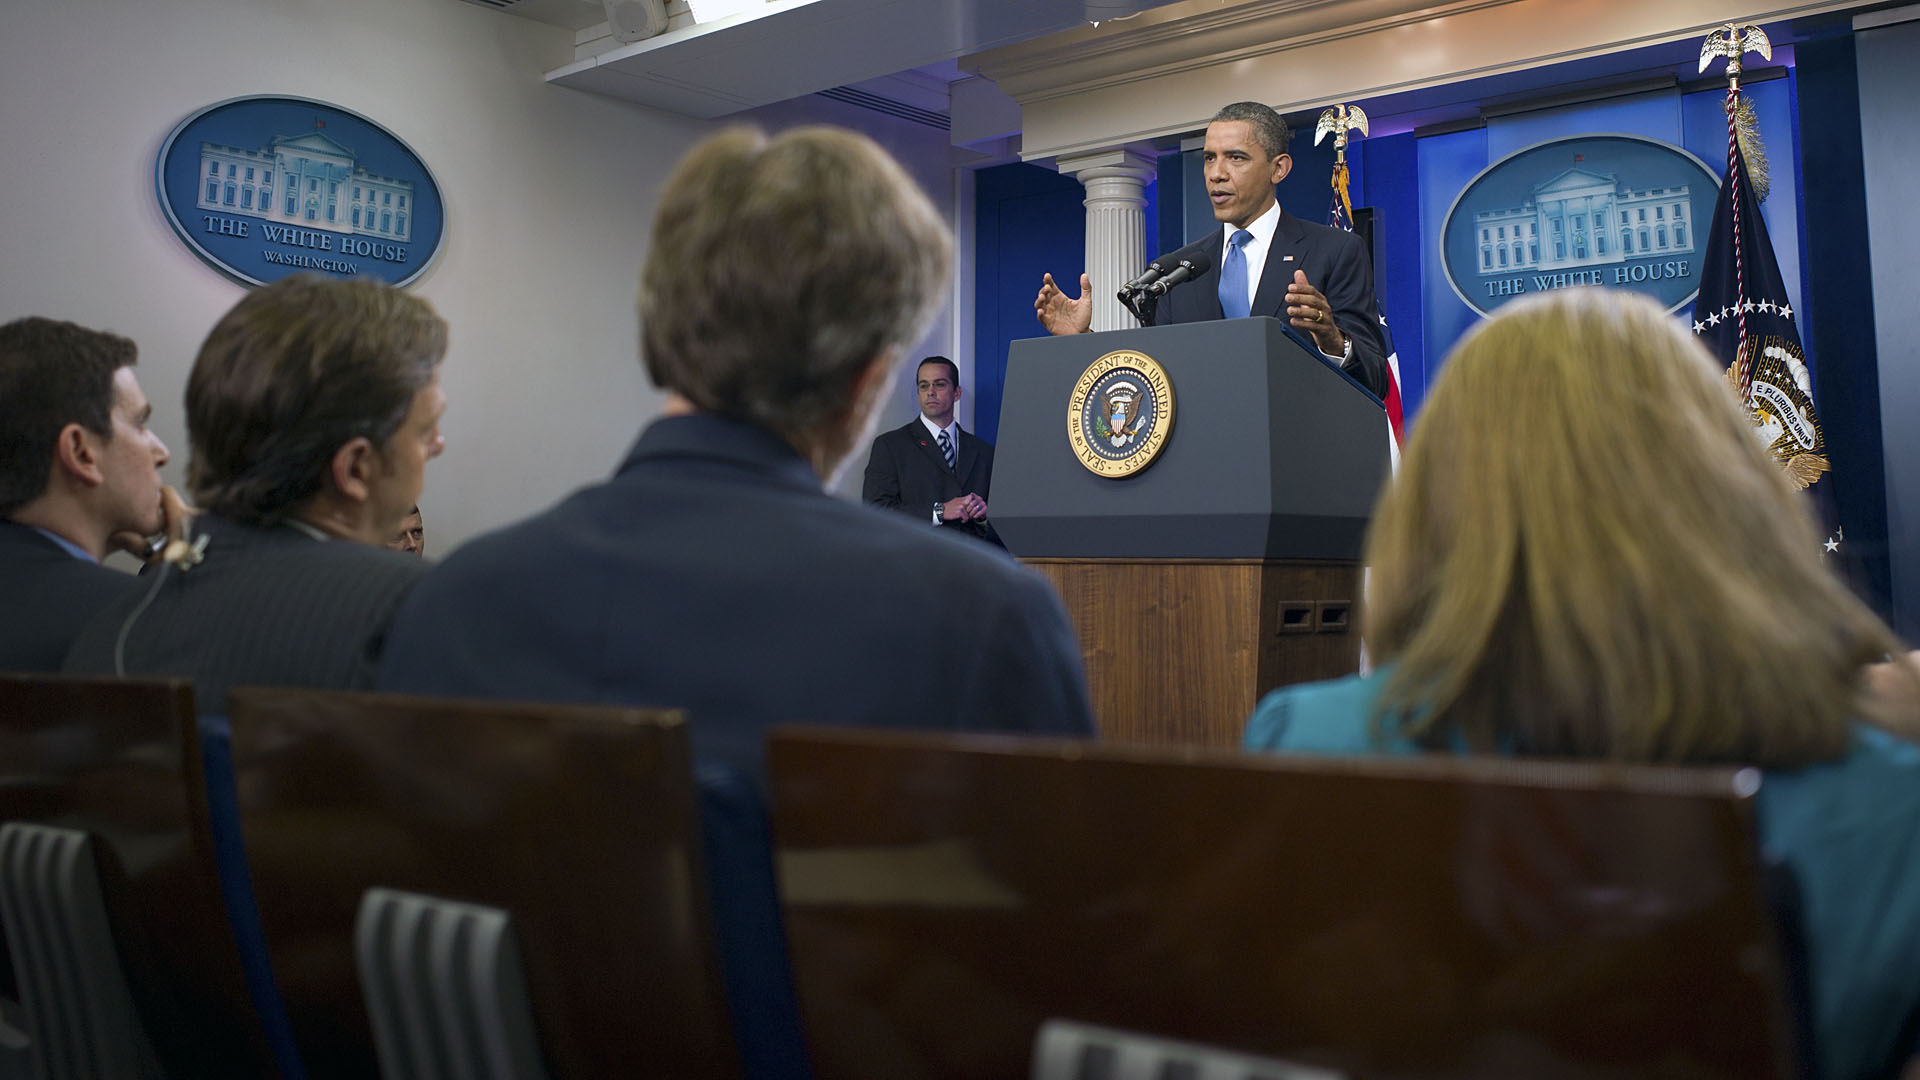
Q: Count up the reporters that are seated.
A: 4